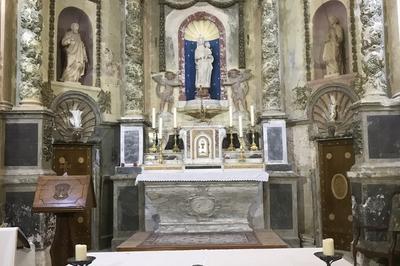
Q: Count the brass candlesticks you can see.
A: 6